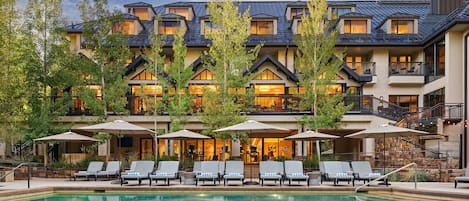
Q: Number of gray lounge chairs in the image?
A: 11